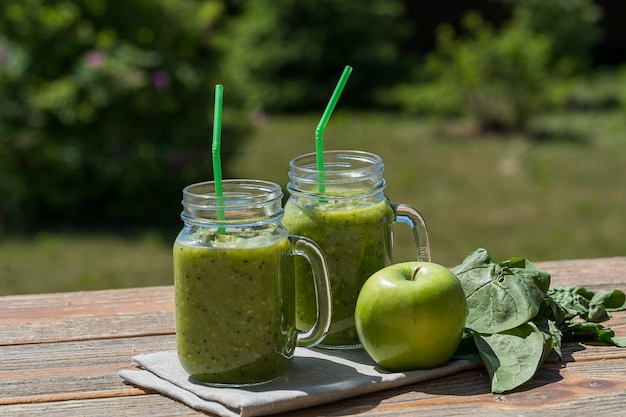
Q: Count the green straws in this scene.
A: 2